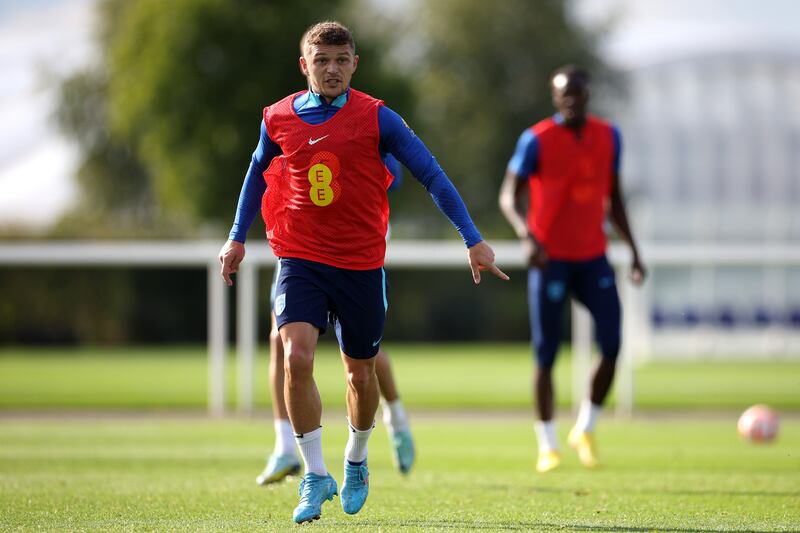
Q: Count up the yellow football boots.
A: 2